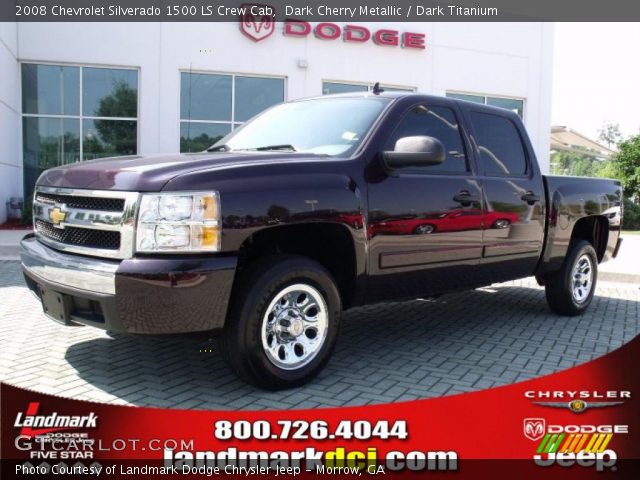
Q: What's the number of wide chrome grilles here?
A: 1